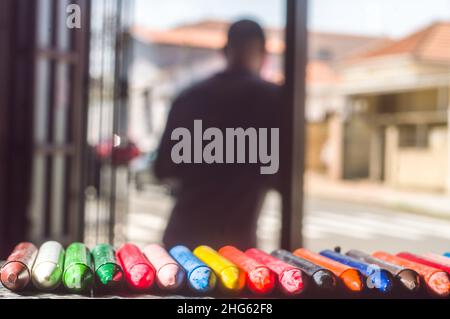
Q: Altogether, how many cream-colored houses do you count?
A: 1